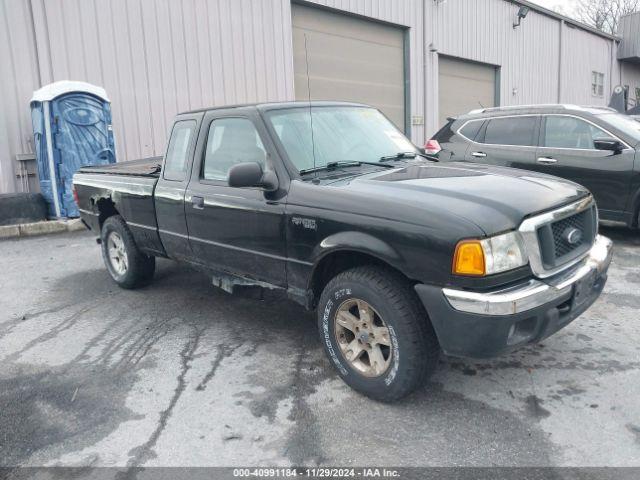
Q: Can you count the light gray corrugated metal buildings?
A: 1